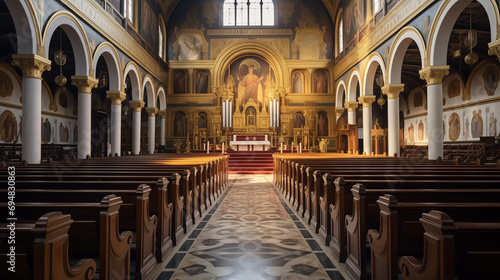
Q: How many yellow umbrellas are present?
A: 0